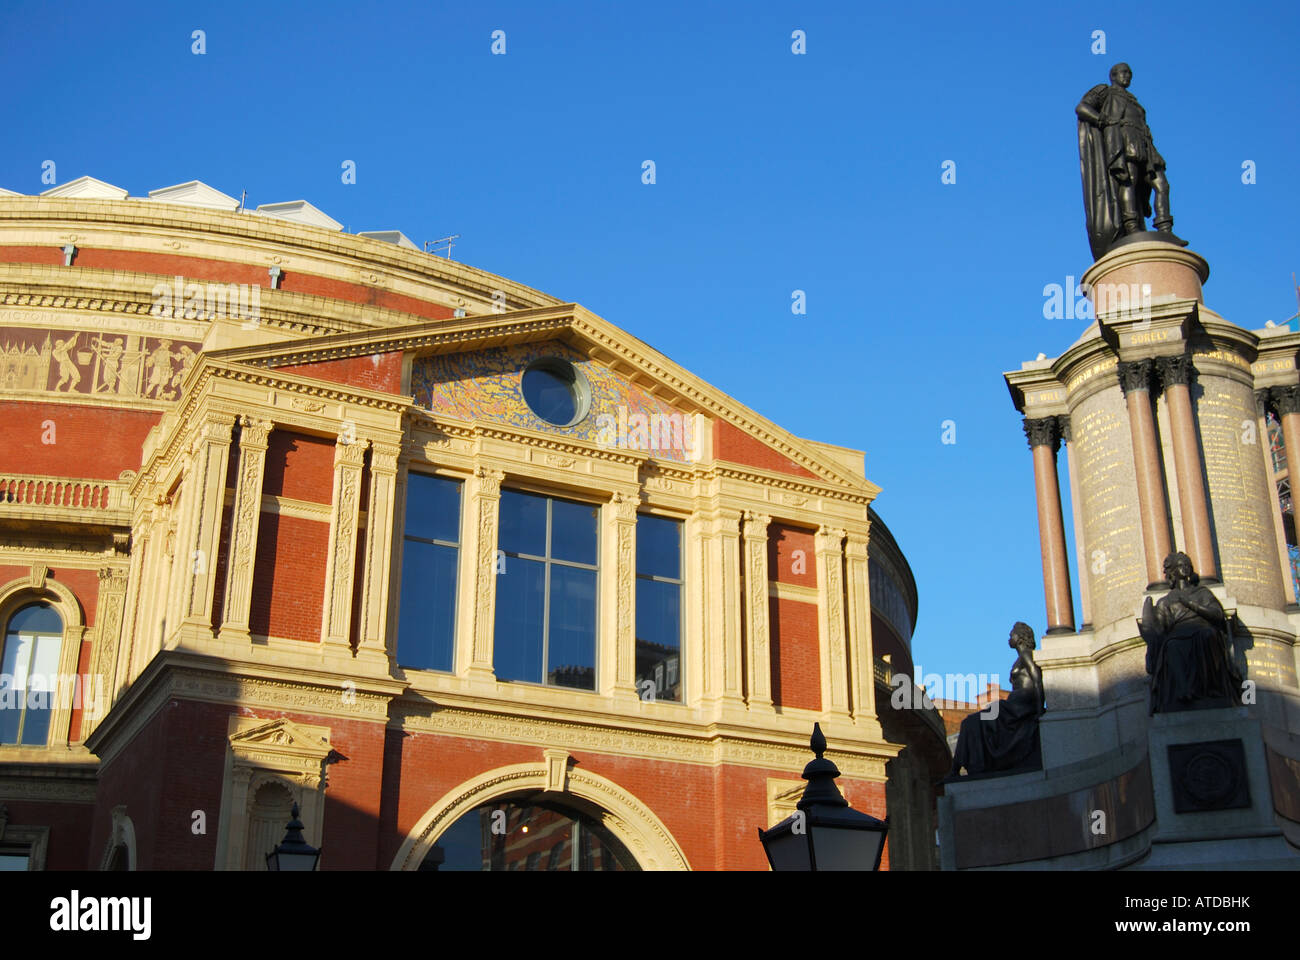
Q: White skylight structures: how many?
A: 5